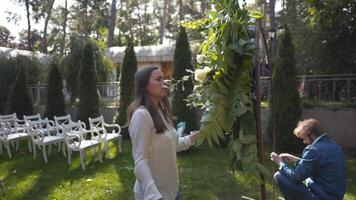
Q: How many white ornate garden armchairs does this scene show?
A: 7